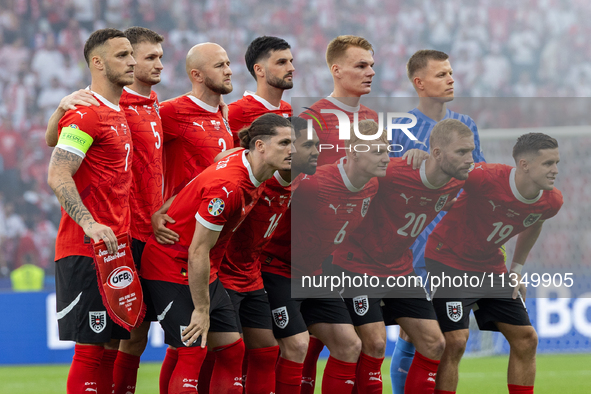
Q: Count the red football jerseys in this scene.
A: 10